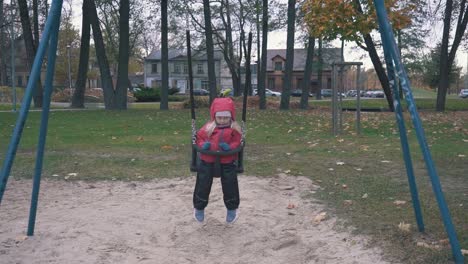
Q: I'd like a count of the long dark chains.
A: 2